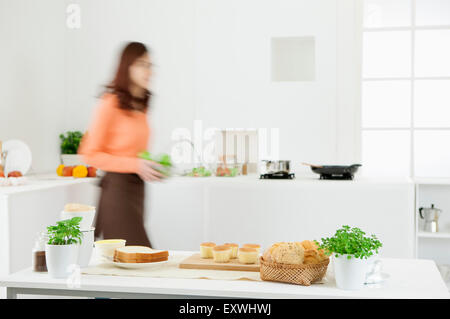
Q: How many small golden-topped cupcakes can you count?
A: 5